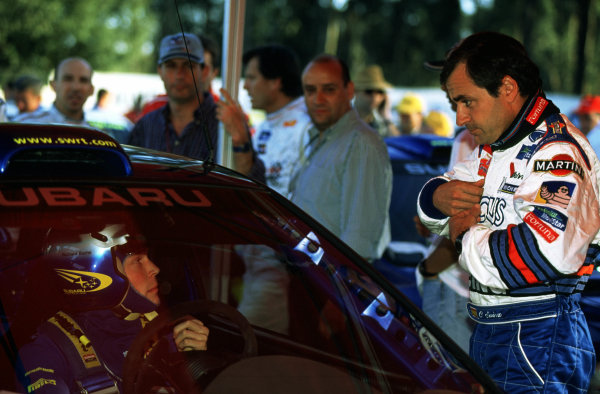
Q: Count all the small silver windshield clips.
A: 2